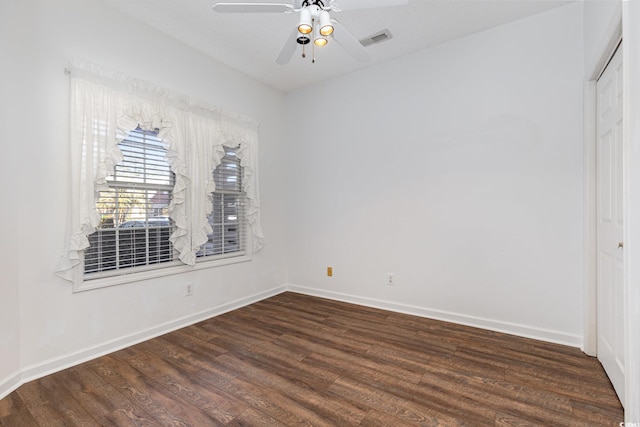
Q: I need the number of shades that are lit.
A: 3